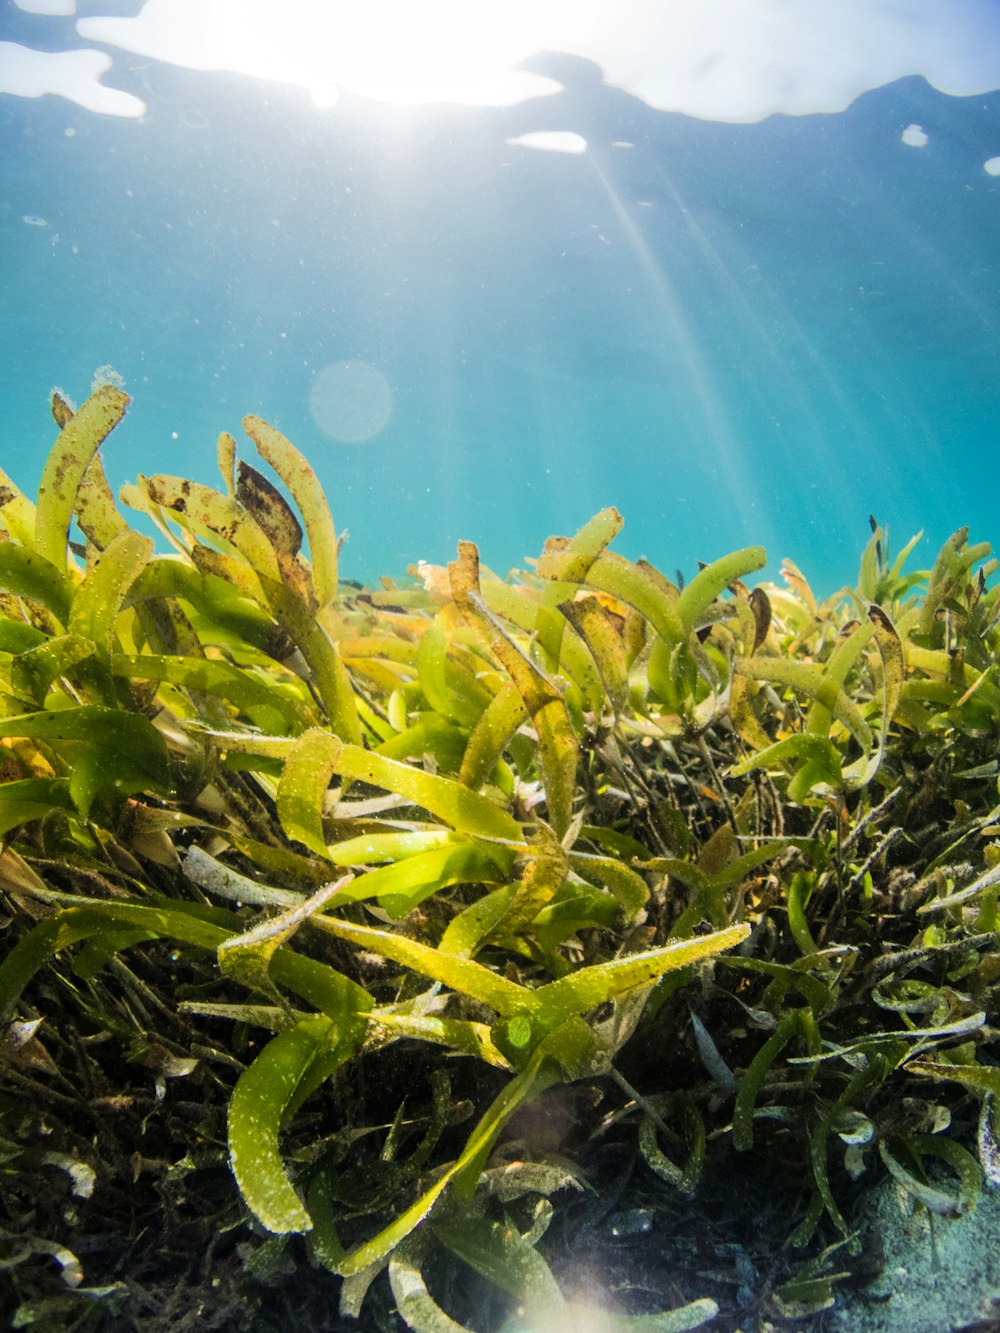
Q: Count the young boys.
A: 0